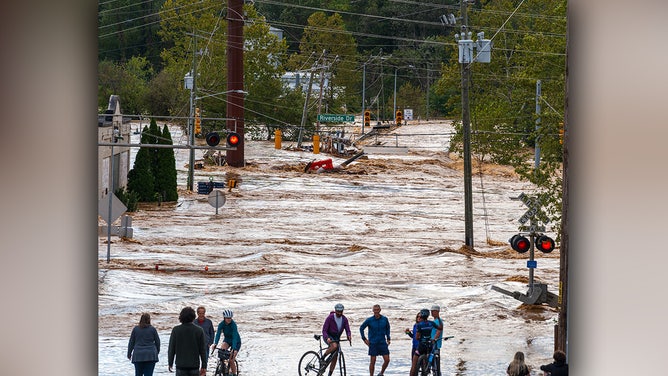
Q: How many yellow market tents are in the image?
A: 0